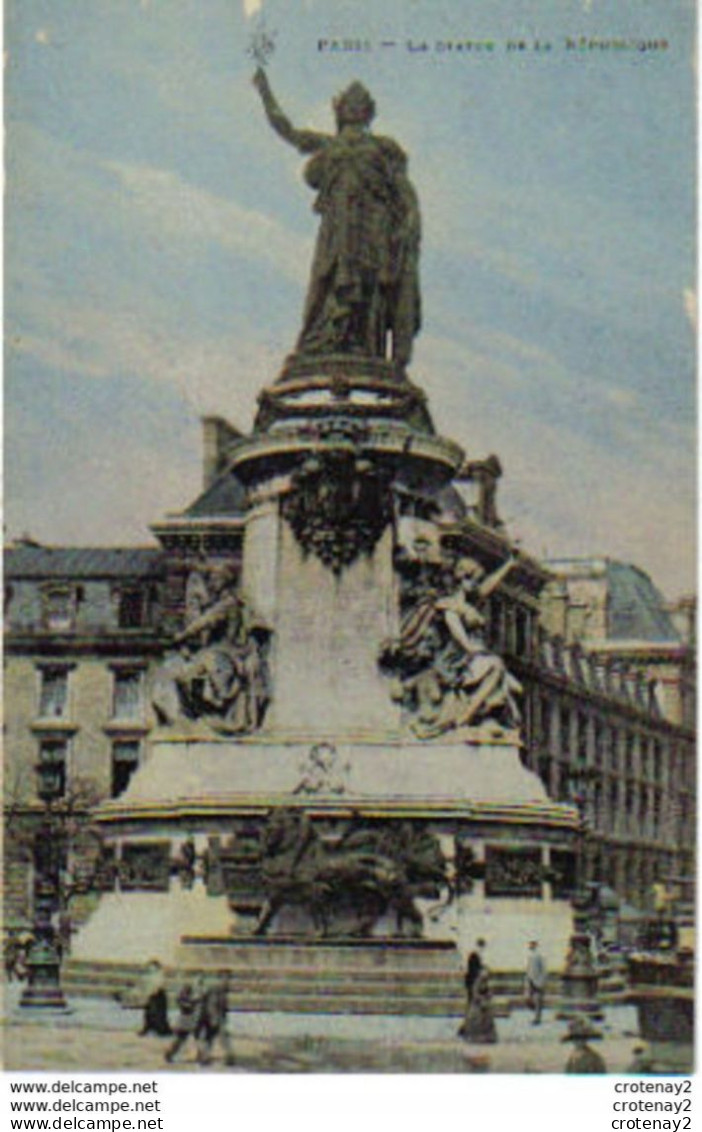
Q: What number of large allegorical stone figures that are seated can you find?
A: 2